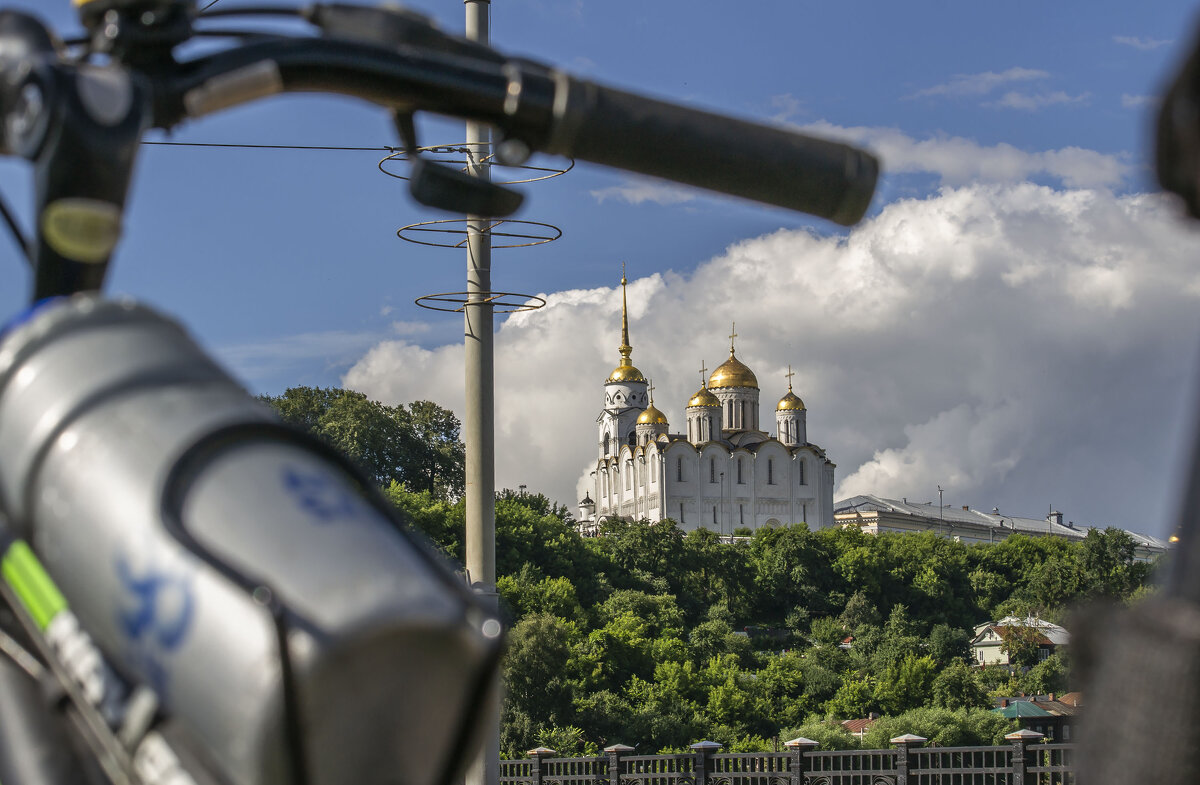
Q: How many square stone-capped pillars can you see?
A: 6